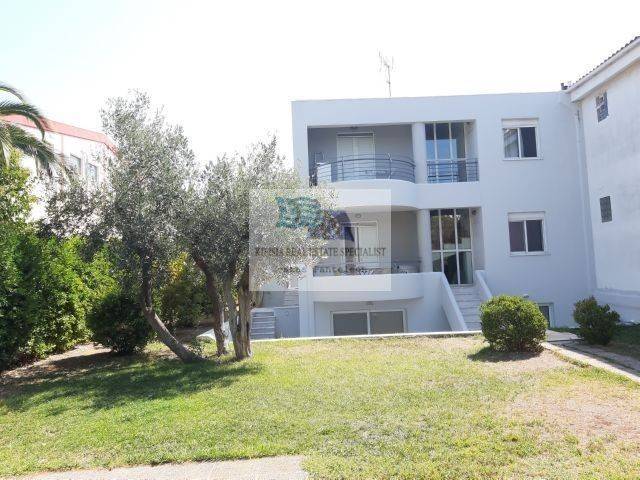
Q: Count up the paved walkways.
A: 2